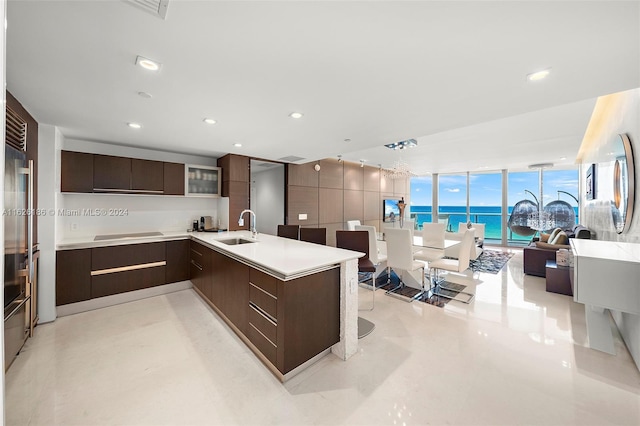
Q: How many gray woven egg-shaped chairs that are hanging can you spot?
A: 2